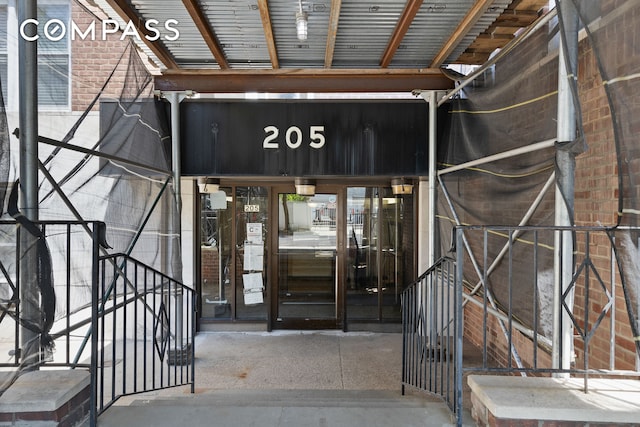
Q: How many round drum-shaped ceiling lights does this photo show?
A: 3